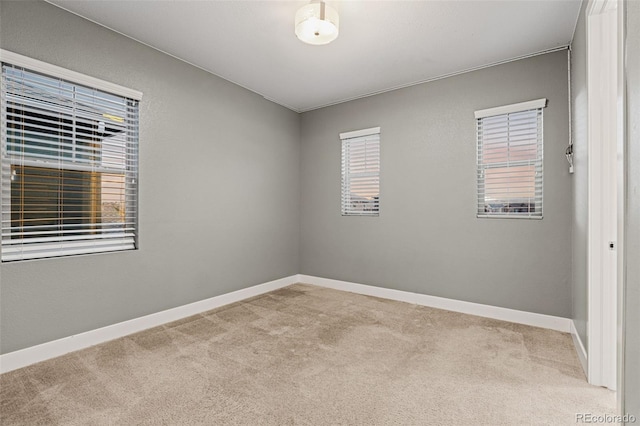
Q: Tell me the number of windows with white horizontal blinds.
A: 3